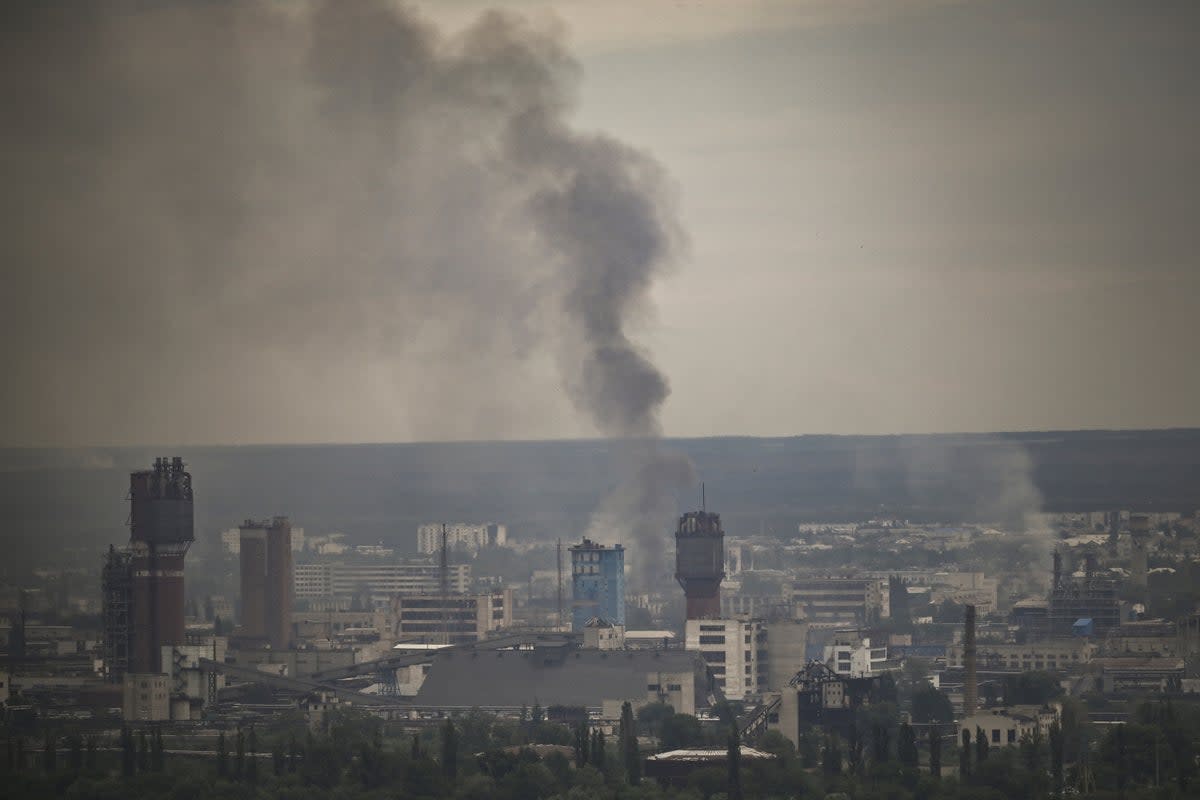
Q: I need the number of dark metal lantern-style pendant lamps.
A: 0